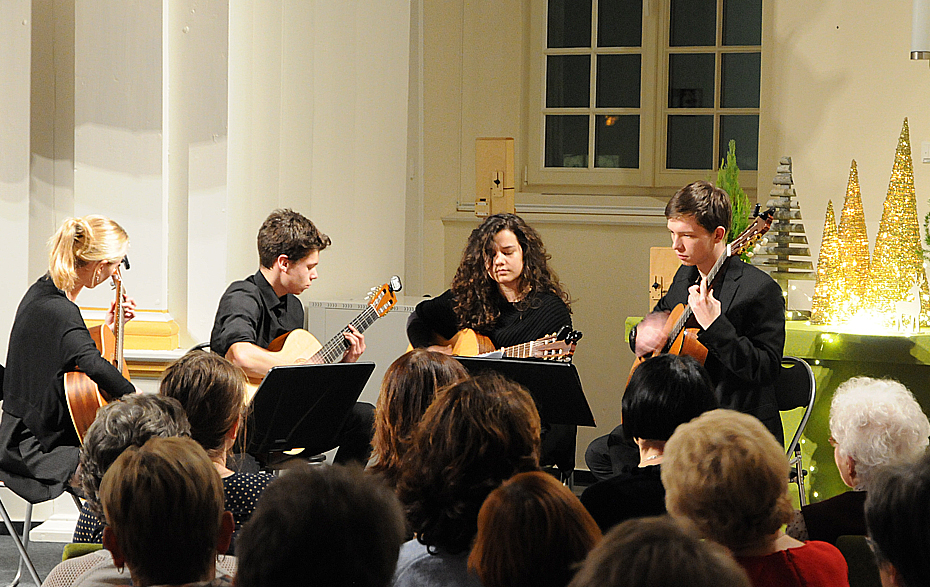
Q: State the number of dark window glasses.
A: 12